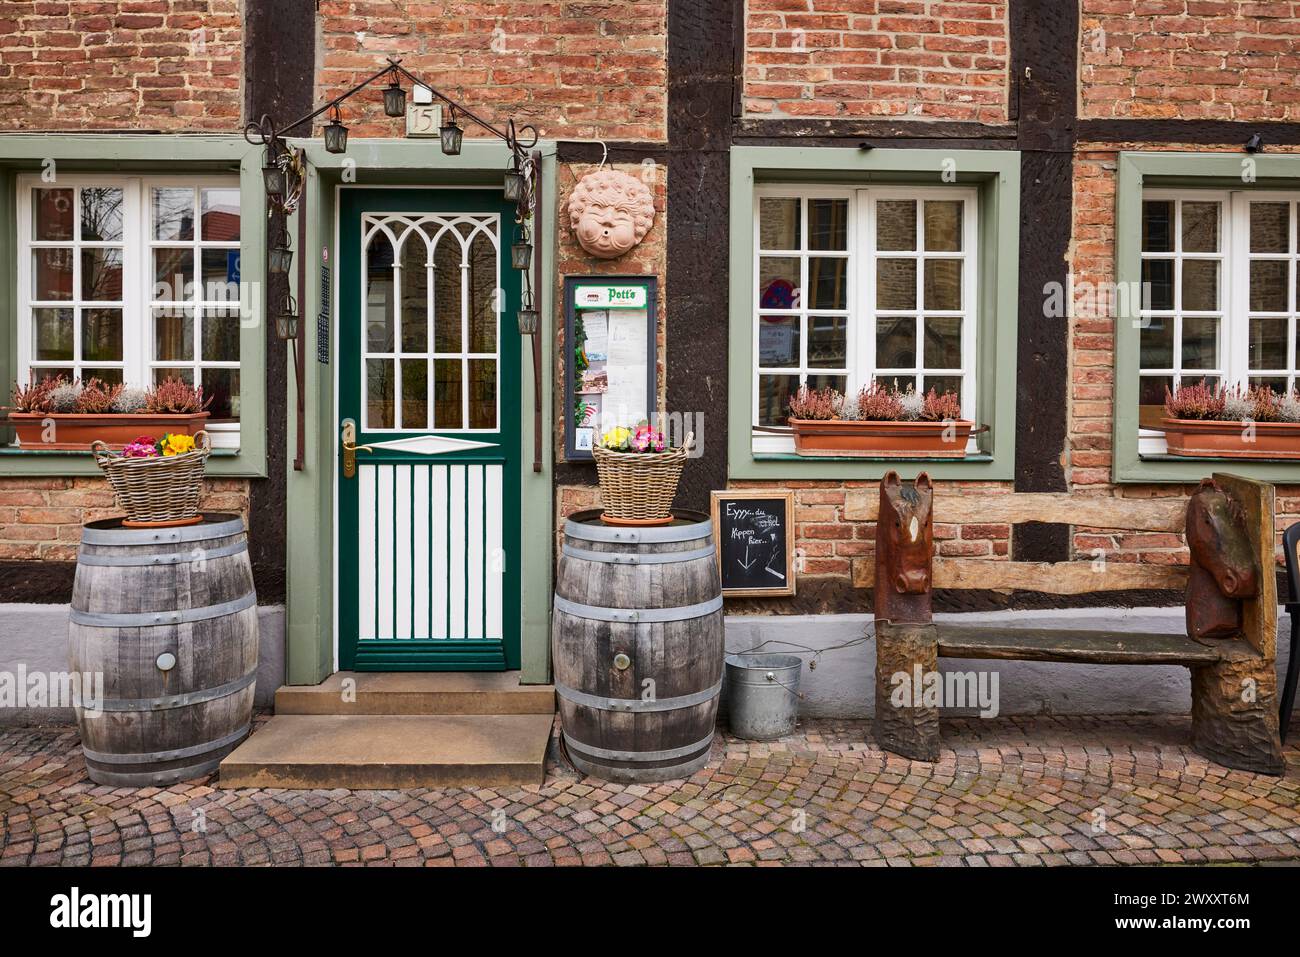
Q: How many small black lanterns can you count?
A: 9